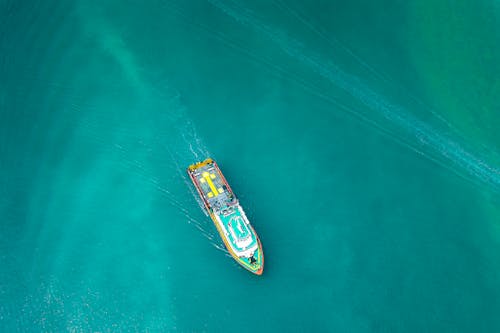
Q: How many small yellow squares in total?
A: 4